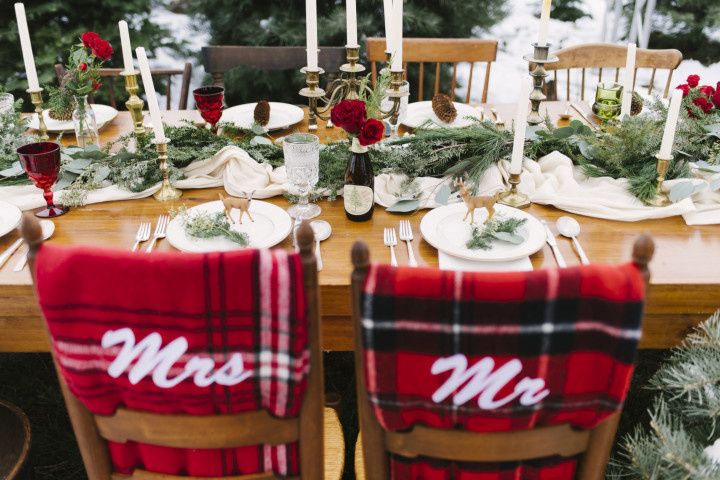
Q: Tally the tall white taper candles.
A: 11